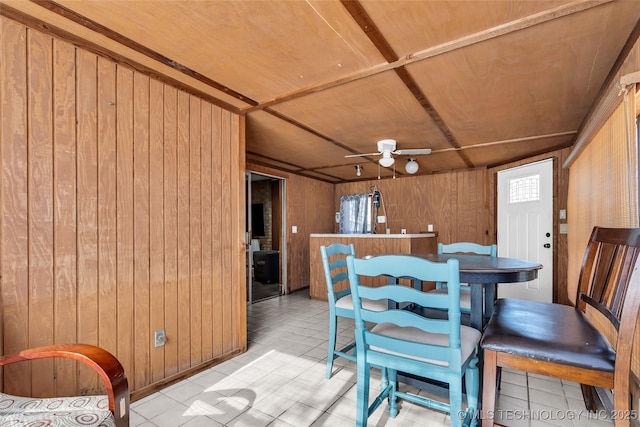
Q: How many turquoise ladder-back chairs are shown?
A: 3